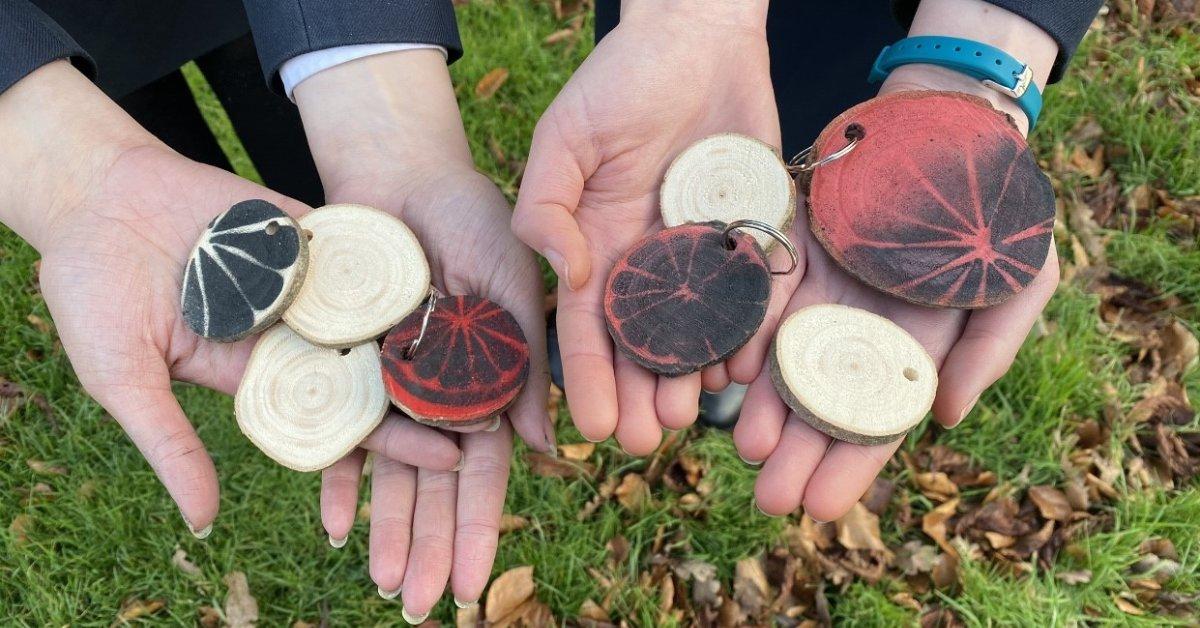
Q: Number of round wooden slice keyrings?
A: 8